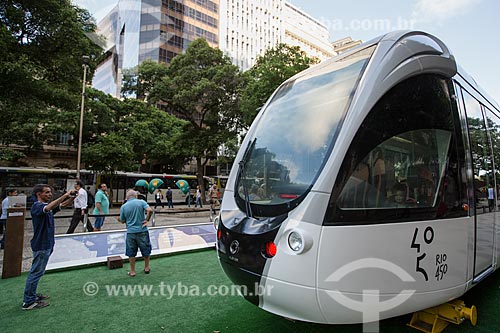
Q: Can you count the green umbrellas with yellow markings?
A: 3